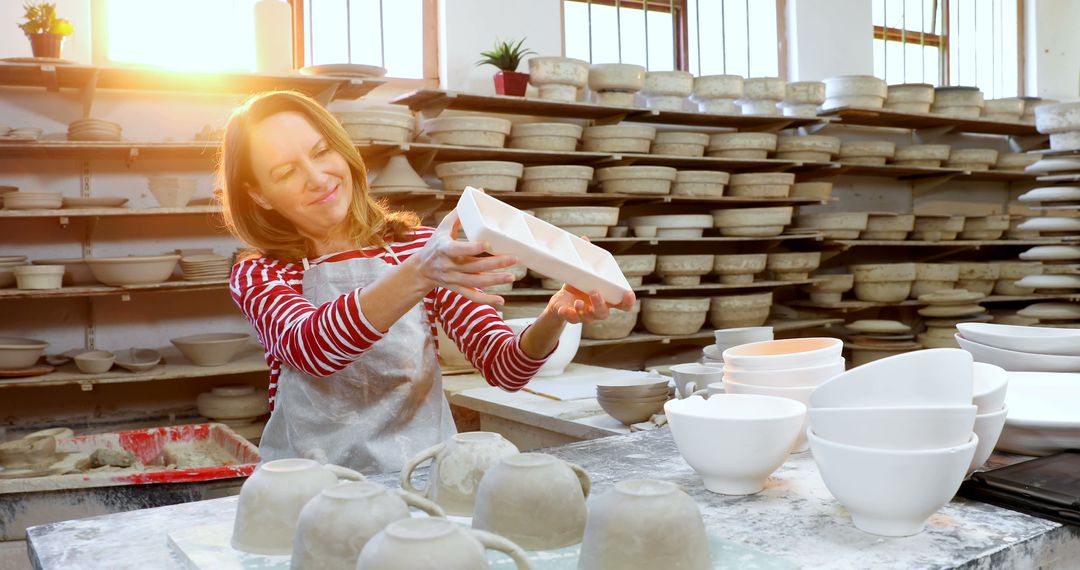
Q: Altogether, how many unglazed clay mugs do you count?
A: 6